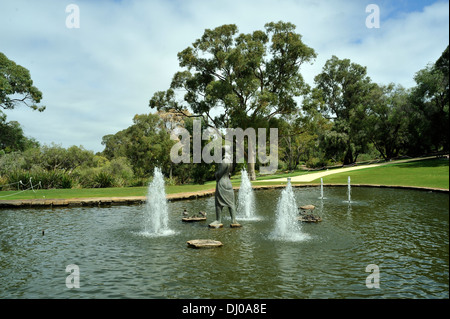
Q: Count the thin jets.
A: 2